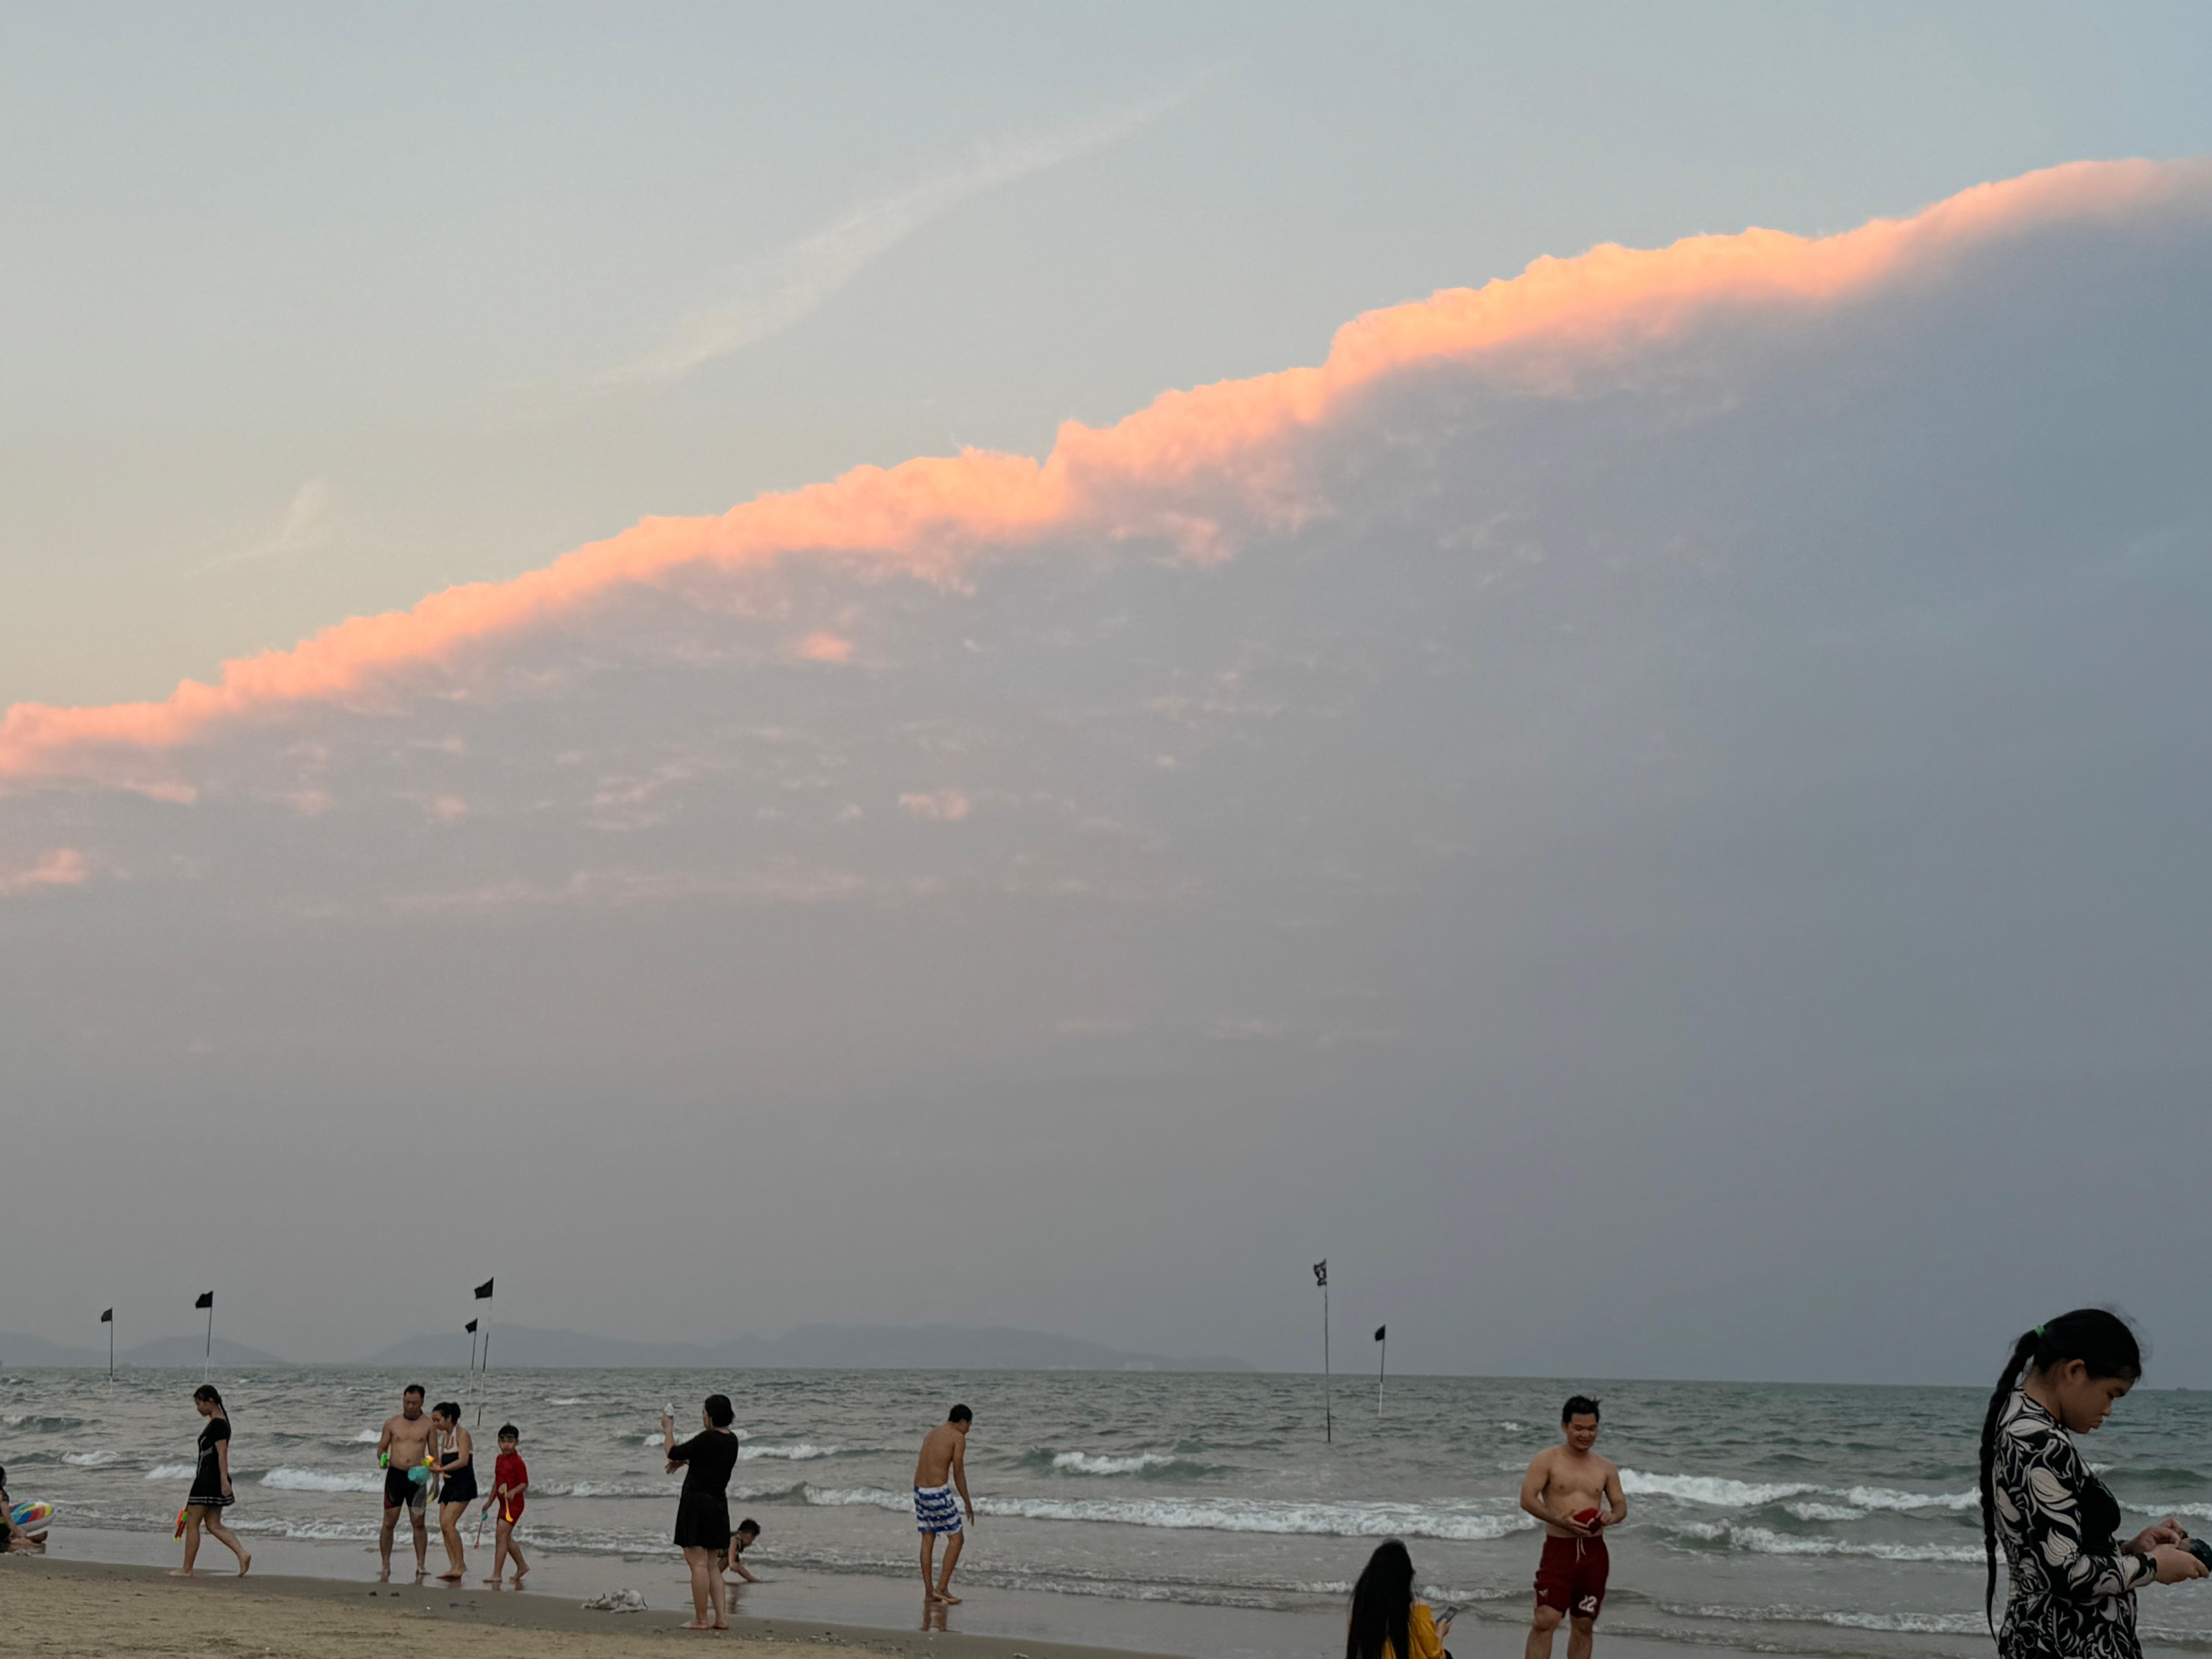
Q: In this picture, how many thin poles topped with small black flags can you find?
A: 6